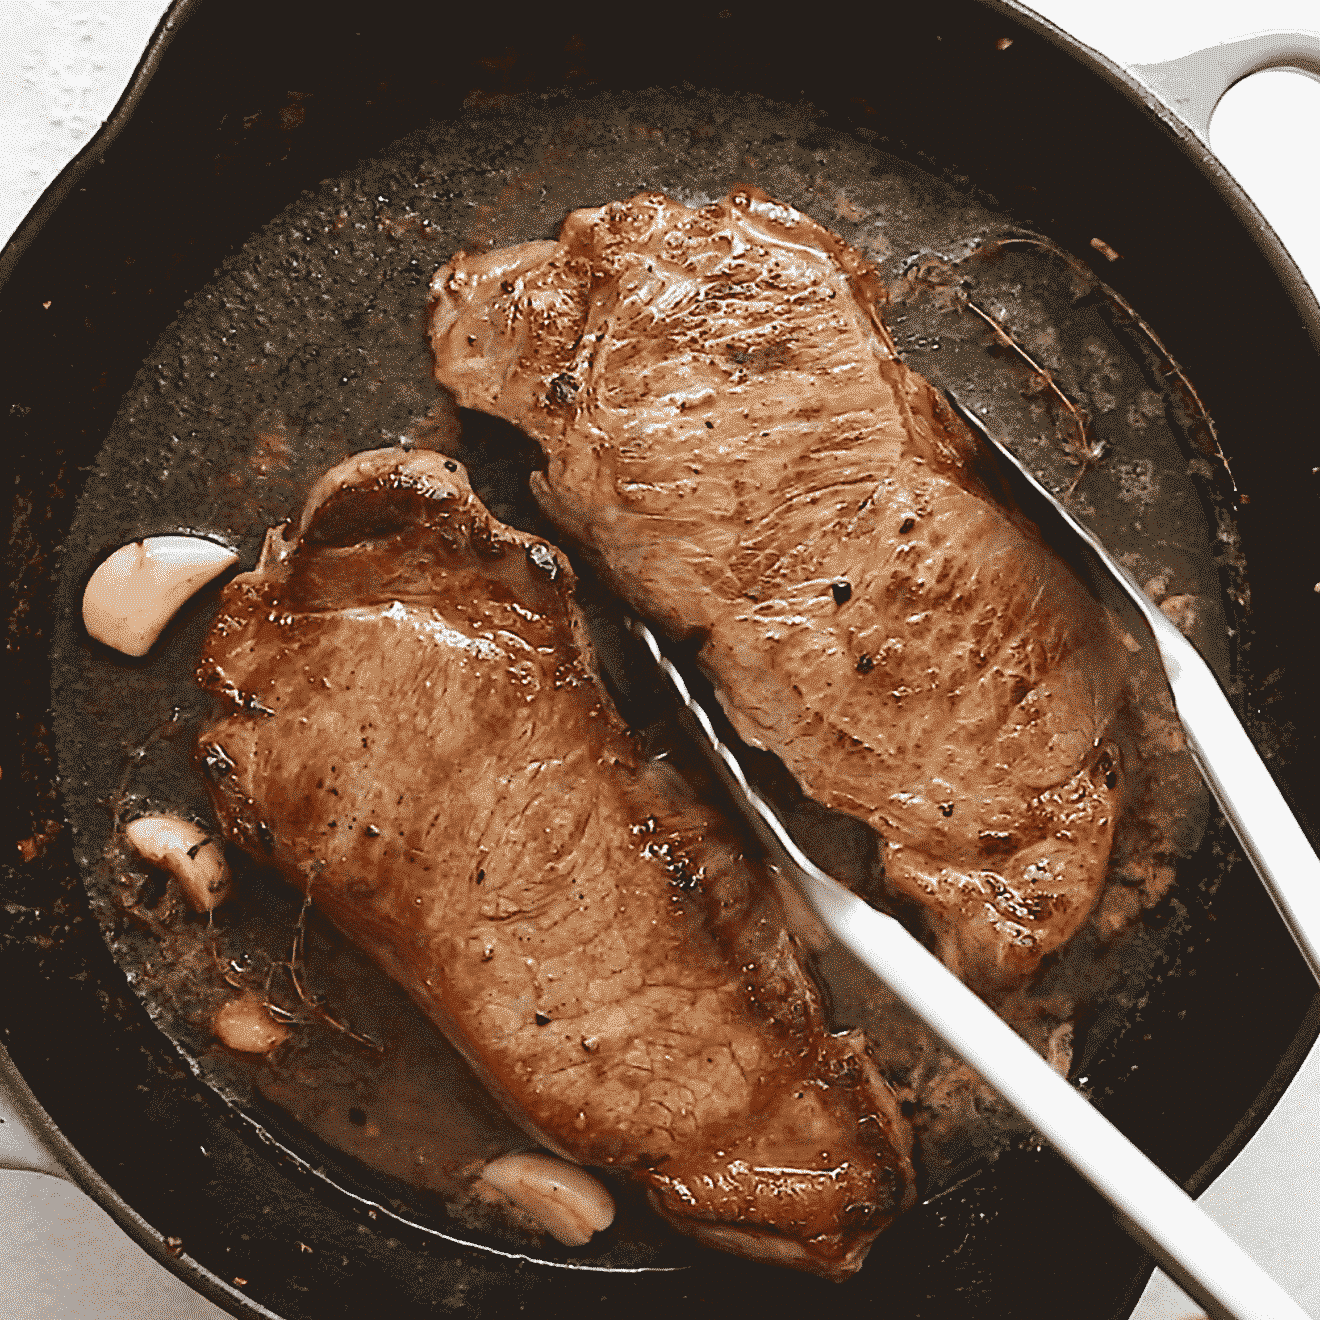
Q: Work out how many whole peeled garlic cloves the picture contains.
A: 4